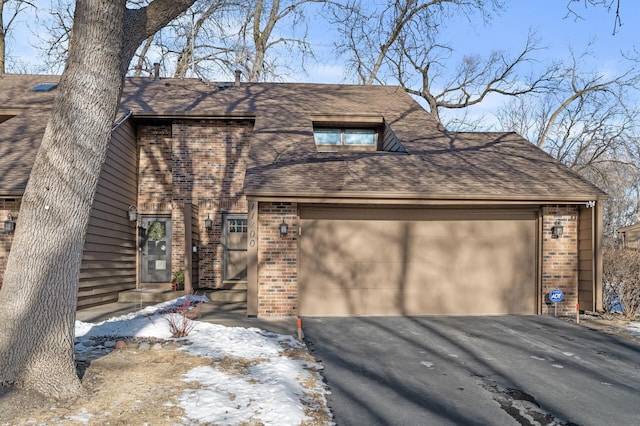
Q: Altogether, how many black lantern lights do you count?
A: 5